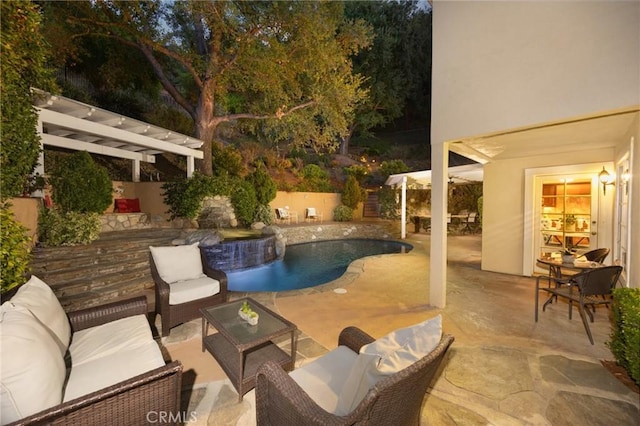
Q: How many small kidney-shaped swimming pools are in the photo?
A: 1